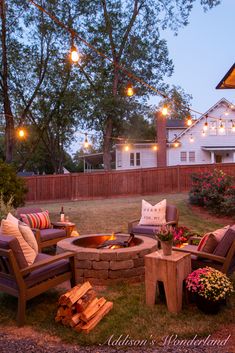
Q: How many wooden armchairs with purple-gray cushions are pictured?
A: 4